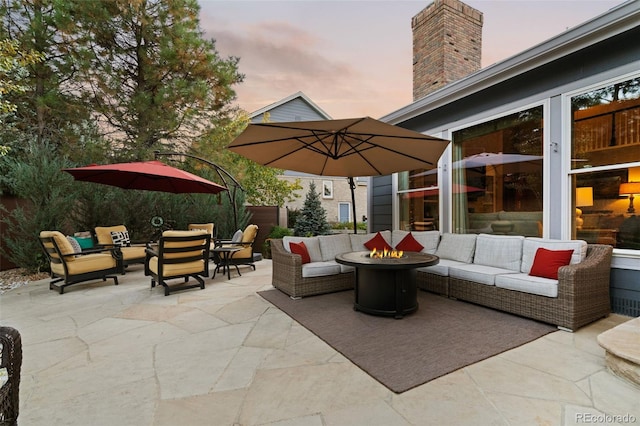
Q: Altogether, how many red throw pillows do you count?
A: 4